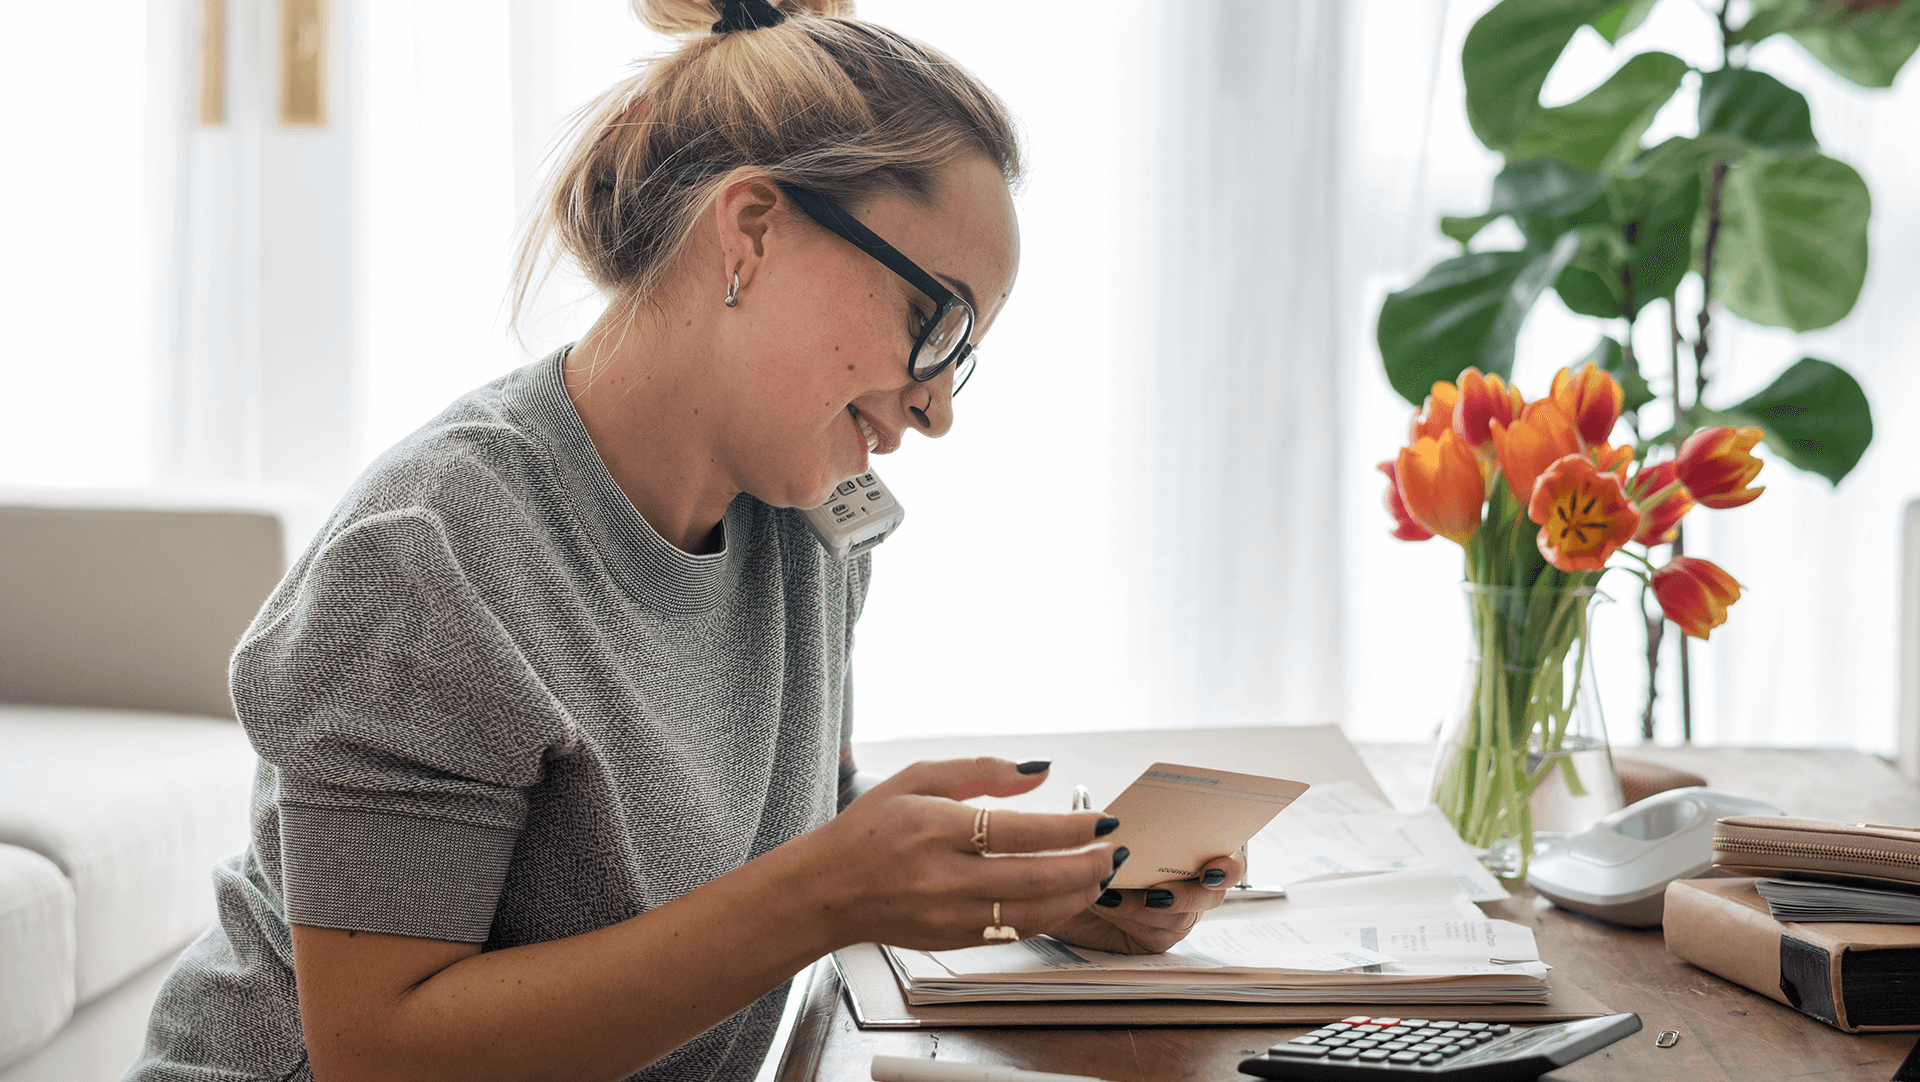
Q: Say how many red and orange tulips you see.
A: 11